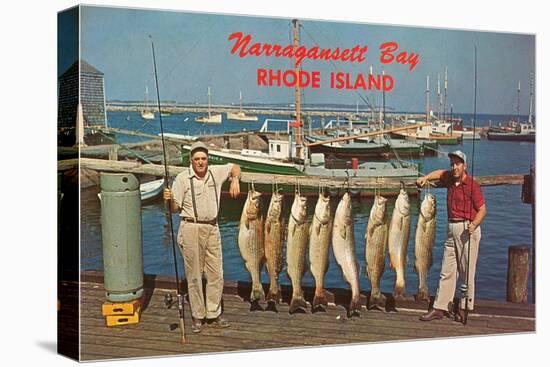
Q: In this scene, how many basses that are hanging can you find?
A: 8